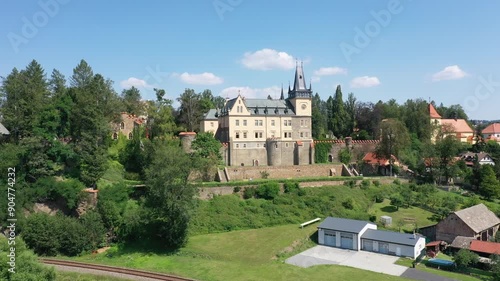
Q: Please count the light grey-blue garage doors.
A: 4